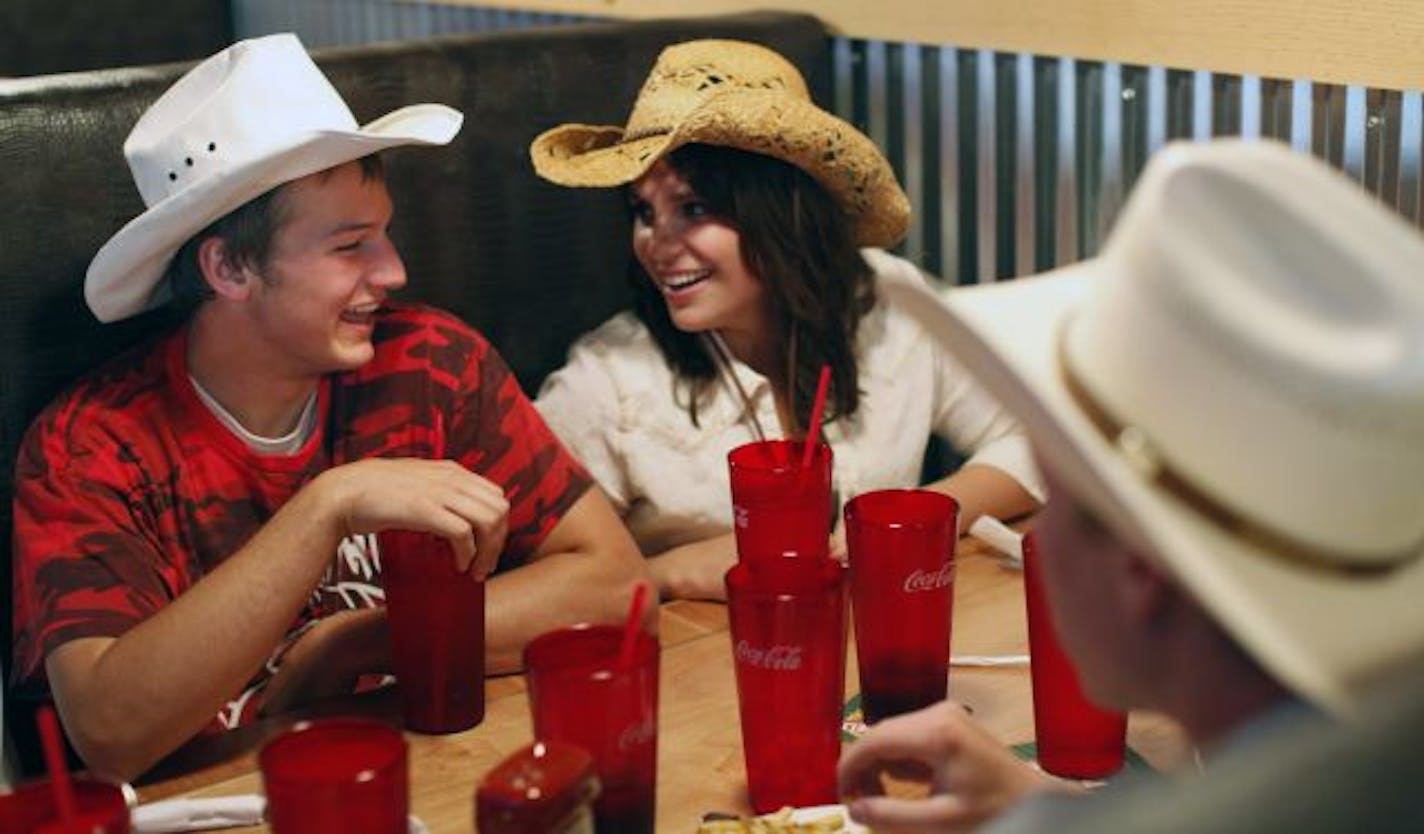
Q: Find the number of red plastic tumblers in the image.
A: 8